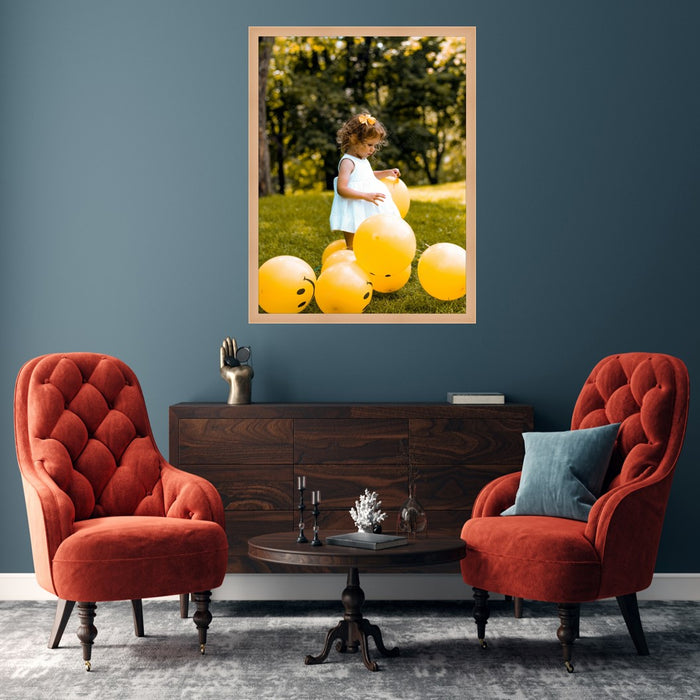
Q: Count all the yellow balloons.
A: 8